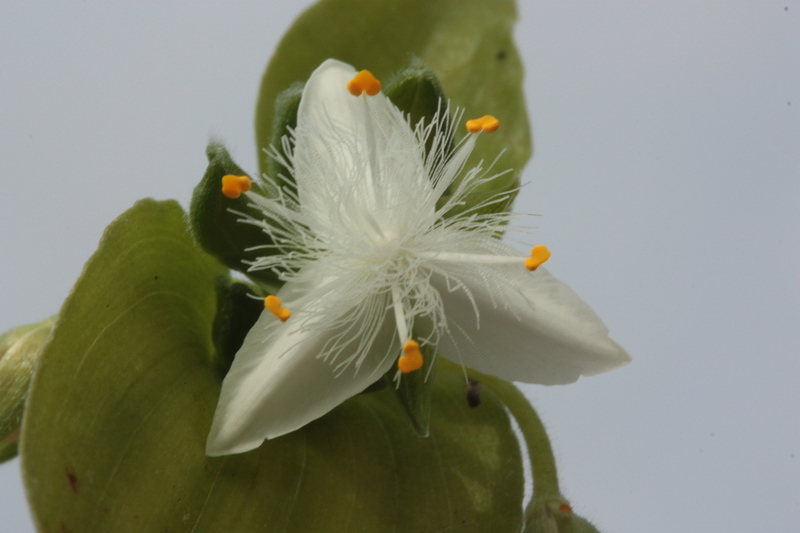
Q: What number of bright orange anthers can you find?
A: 6